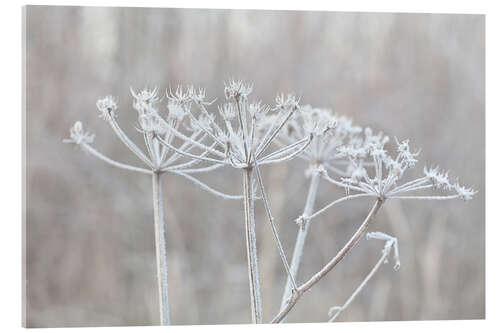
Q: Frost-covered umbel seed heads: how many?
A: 4